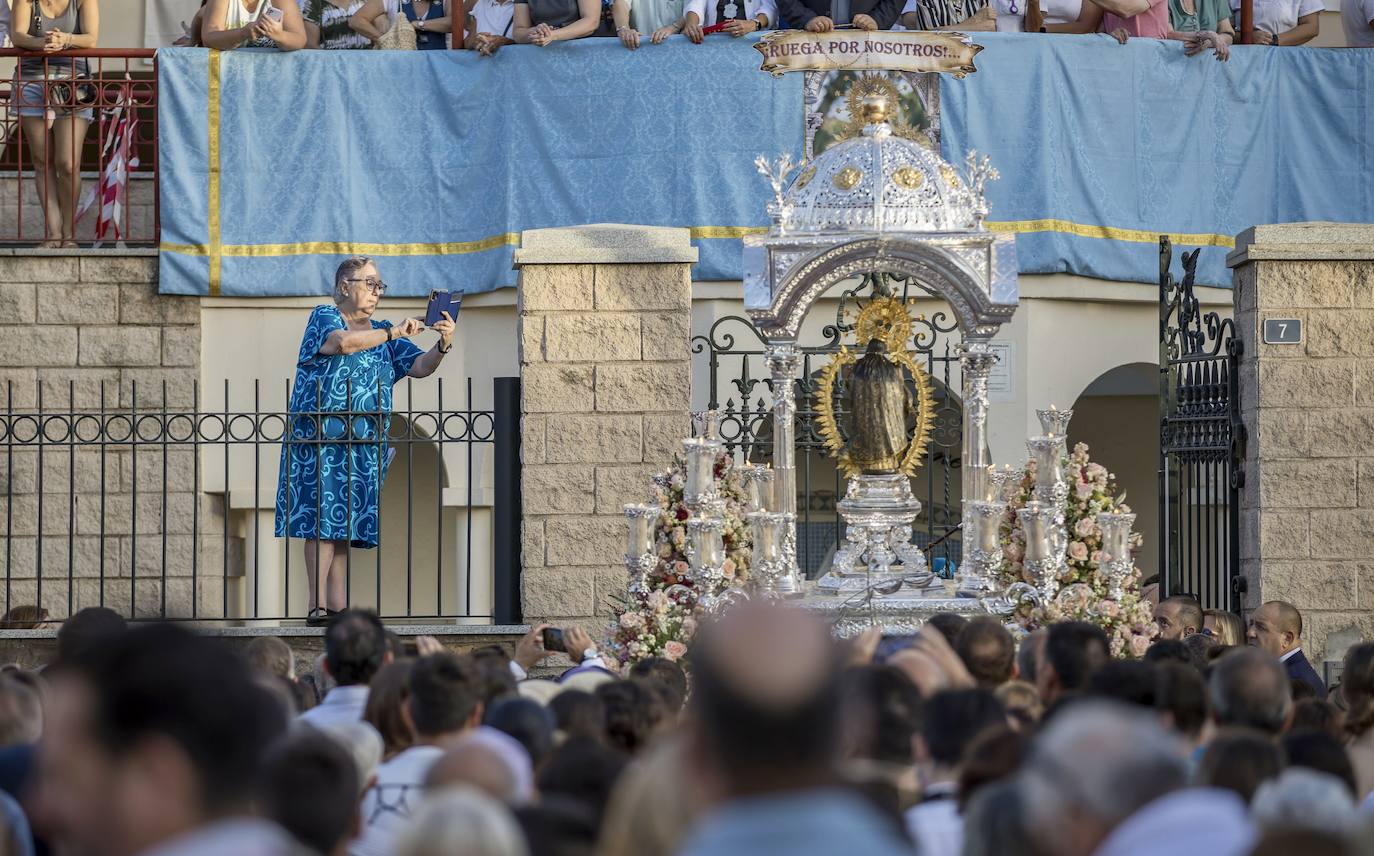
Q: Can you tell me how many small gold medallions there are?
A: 4